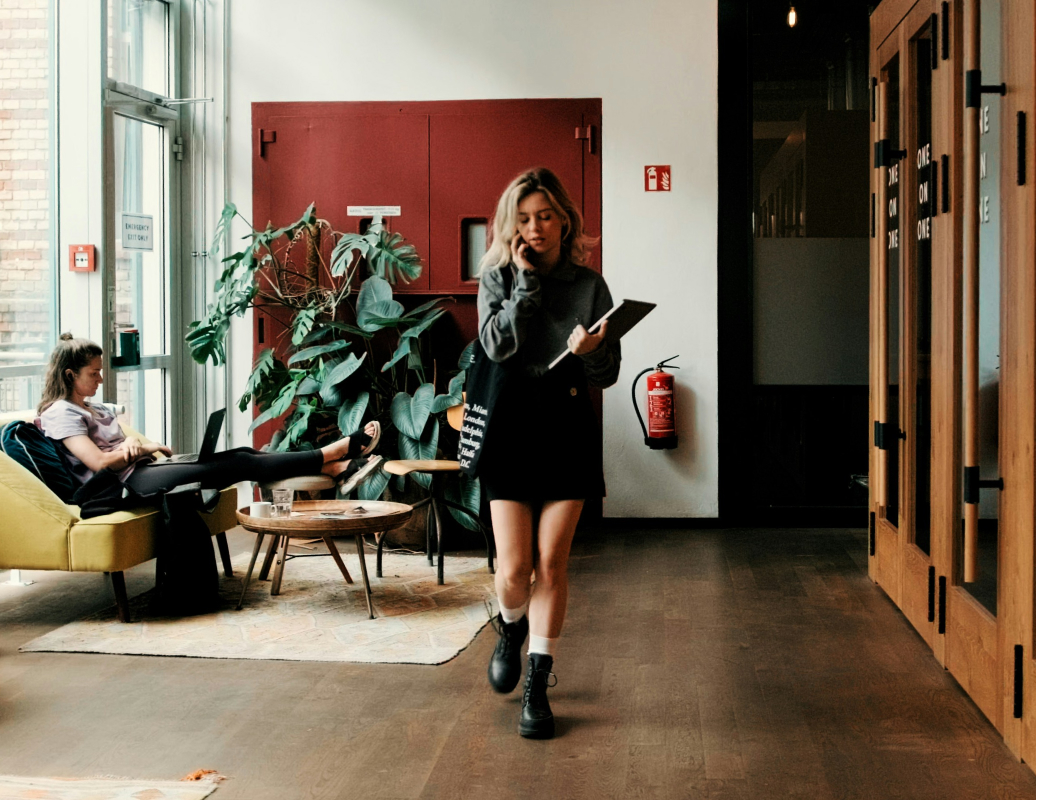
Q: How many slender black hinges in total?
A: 11